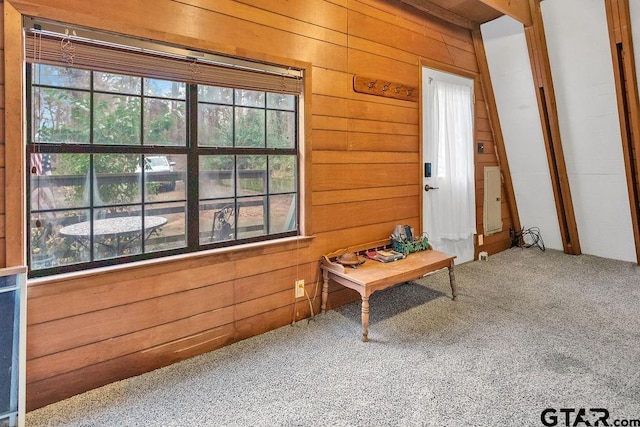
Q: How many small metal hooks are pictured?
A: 4